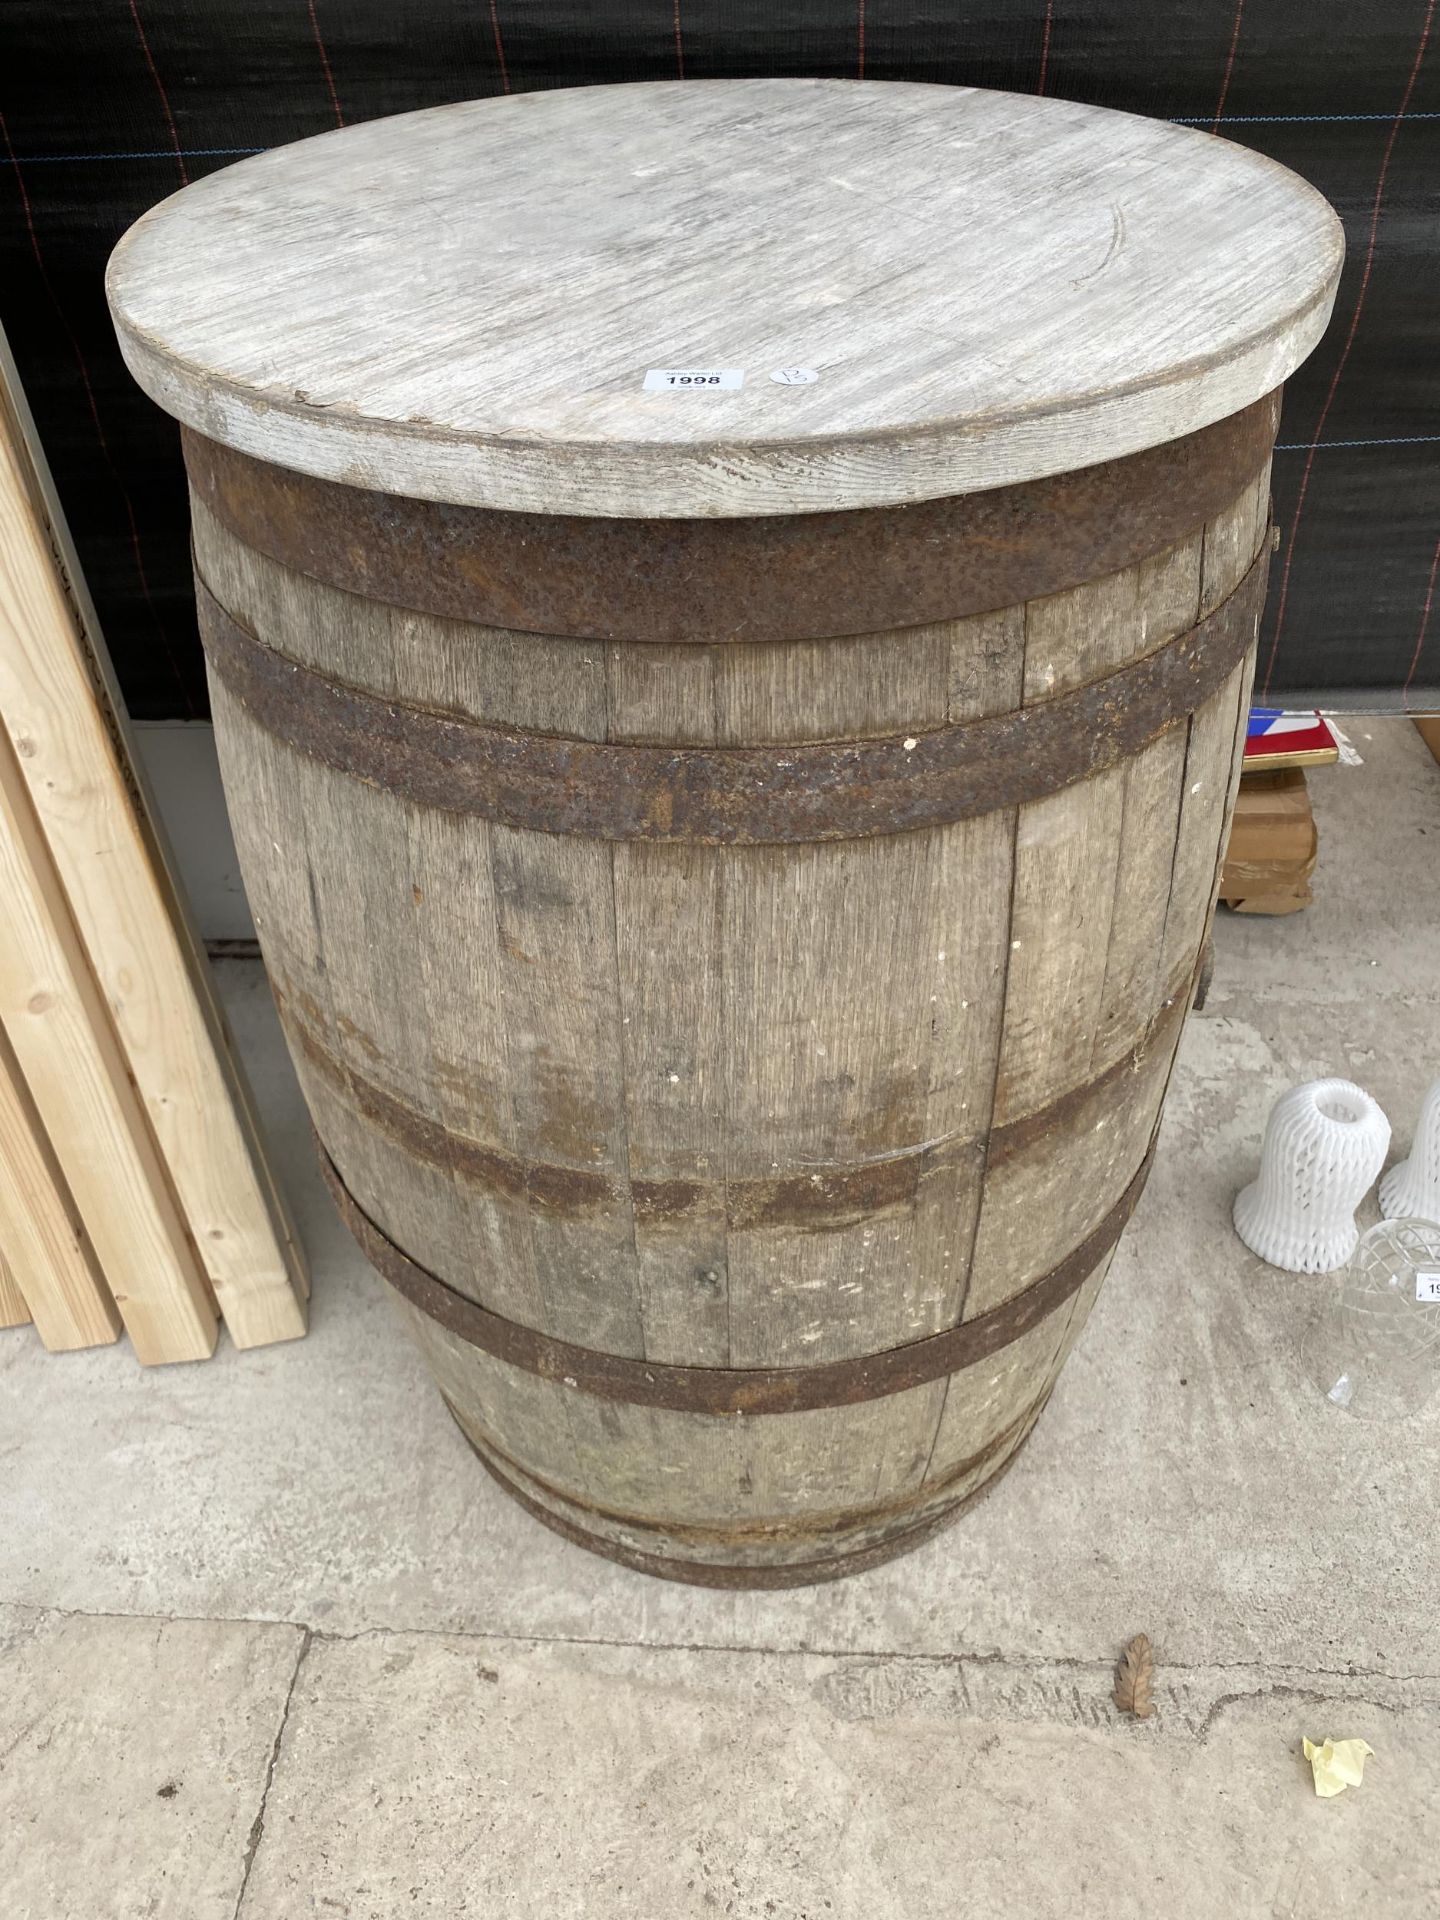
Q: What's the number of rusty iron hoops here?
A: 4